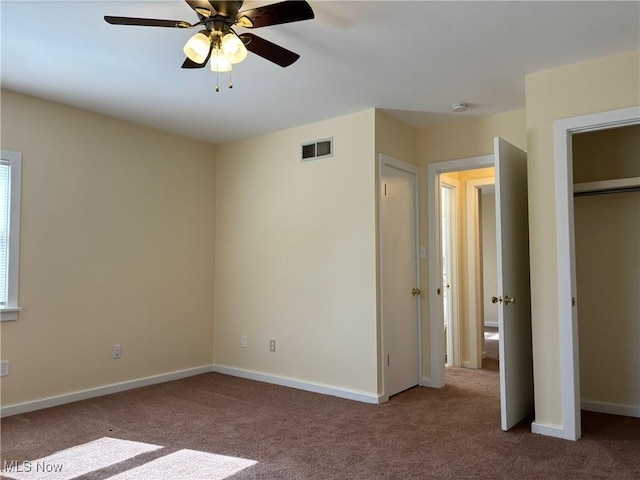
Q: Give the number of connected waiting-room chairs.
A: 0